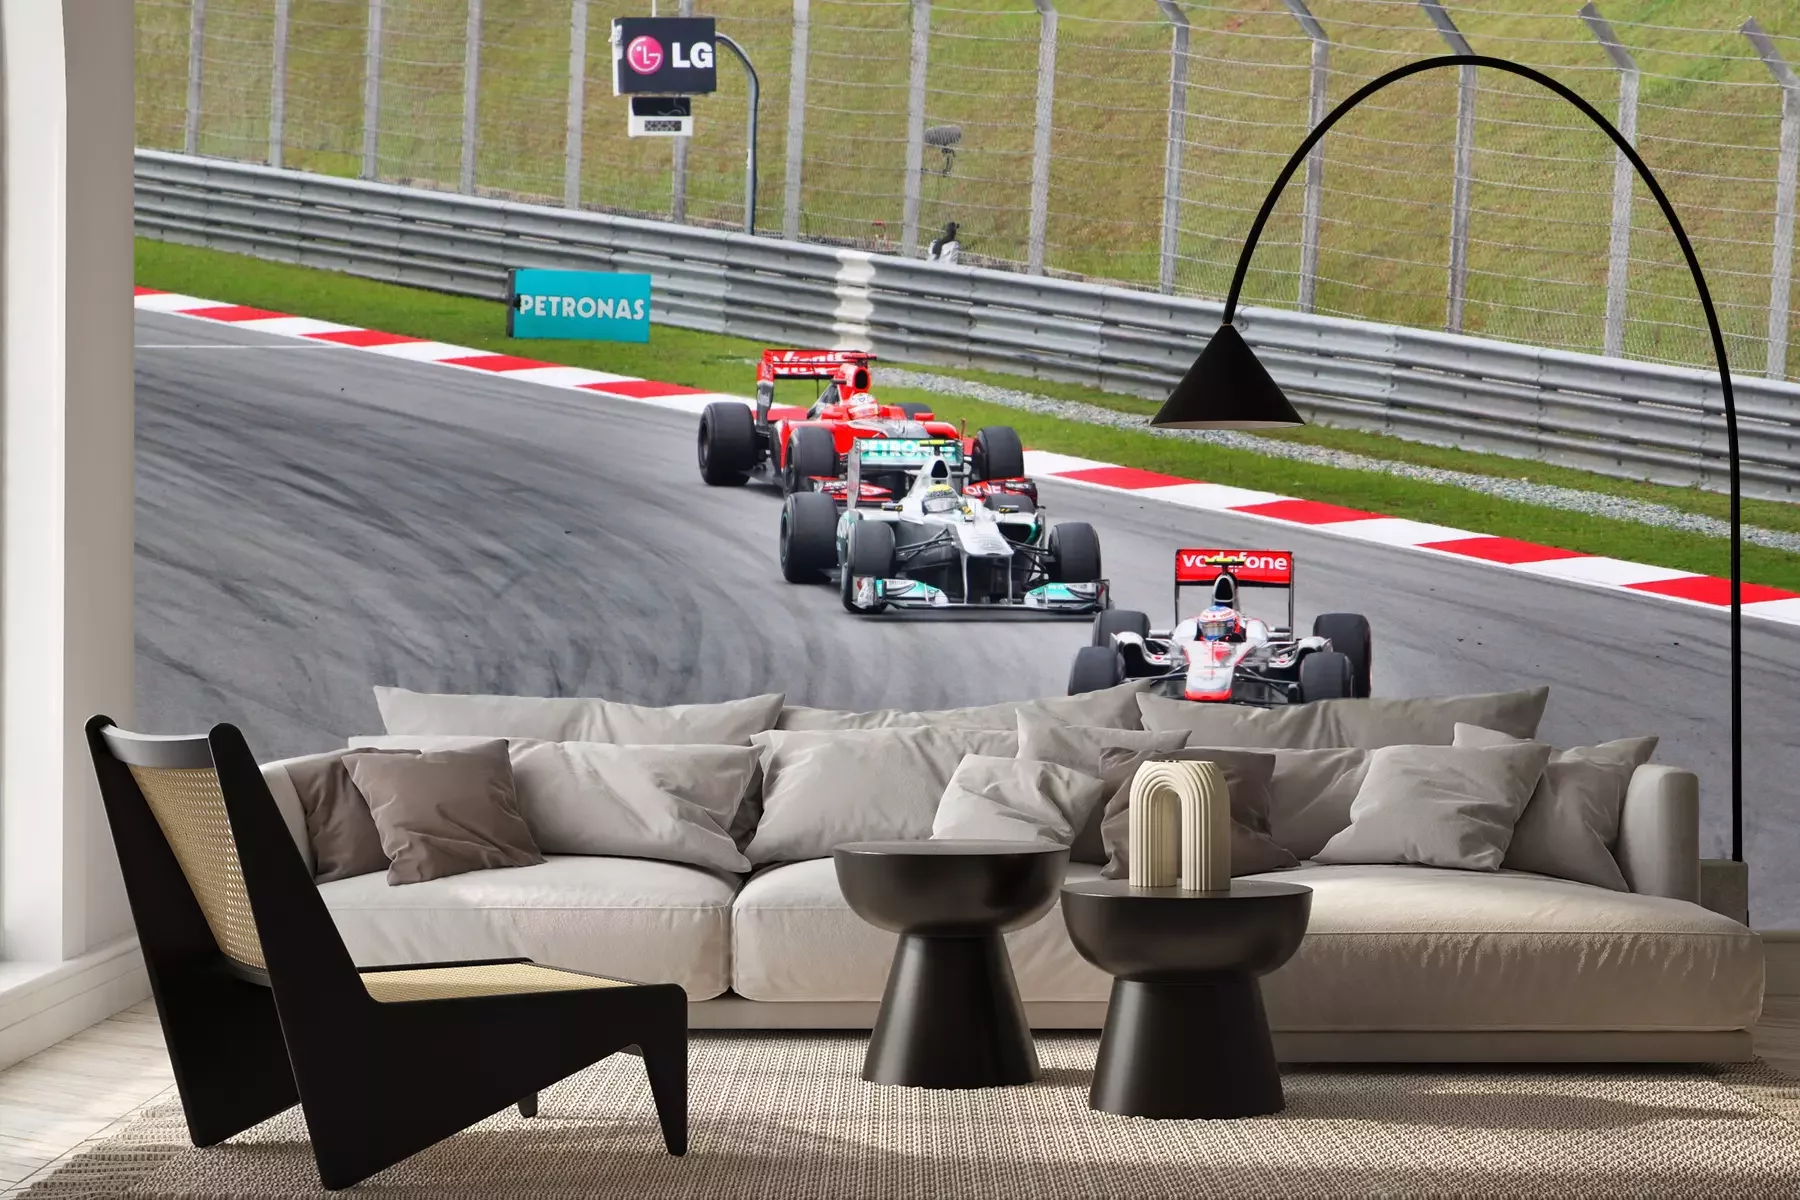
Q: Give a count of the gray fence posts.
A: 14